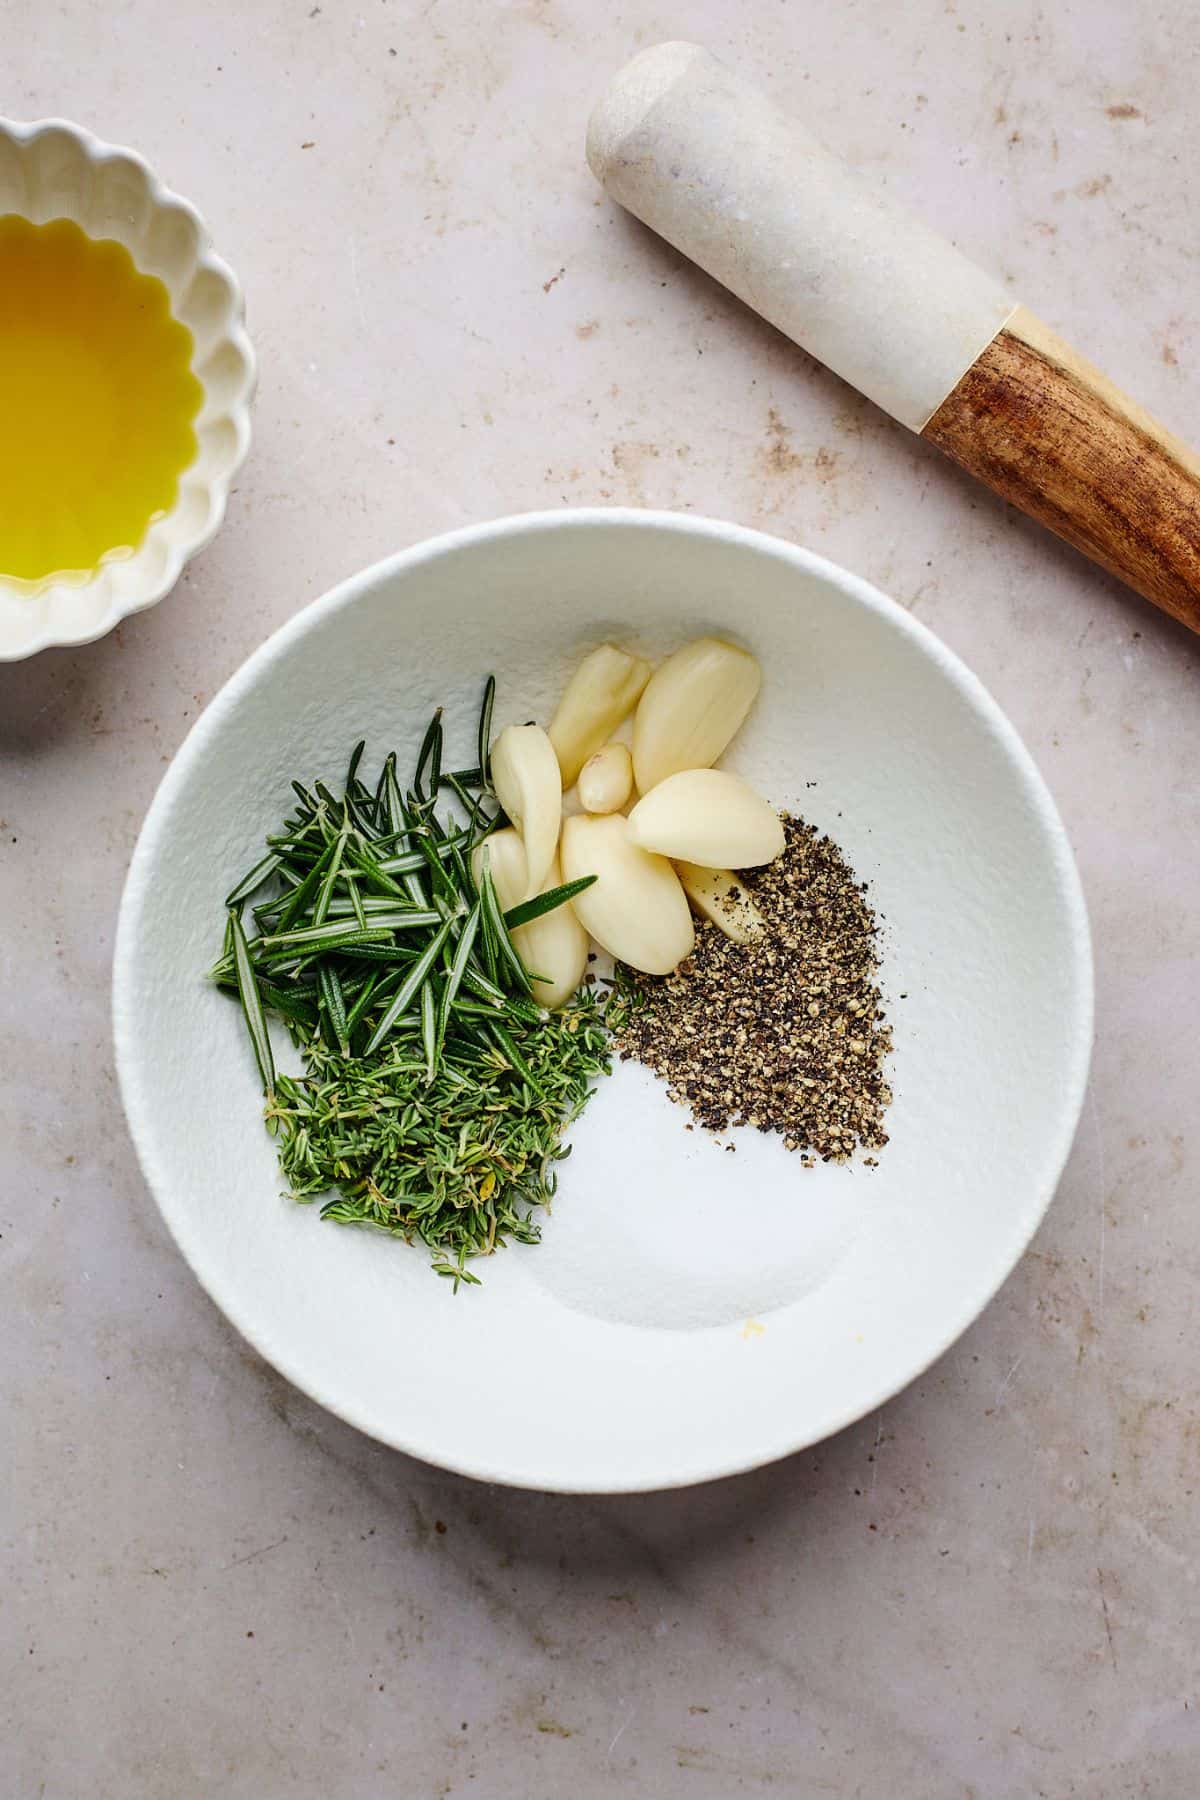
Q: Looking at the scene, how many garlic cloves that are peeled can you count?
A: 8